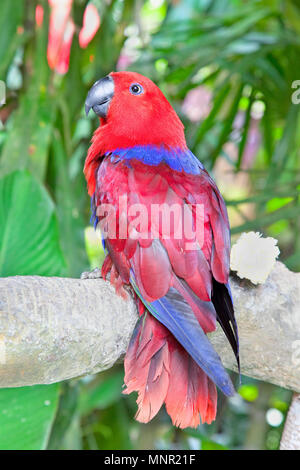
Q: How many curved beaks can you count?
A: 1